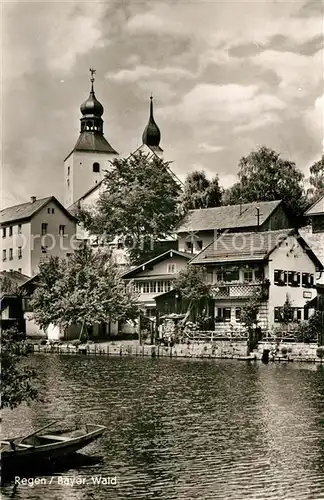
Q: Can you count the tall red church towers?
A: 0